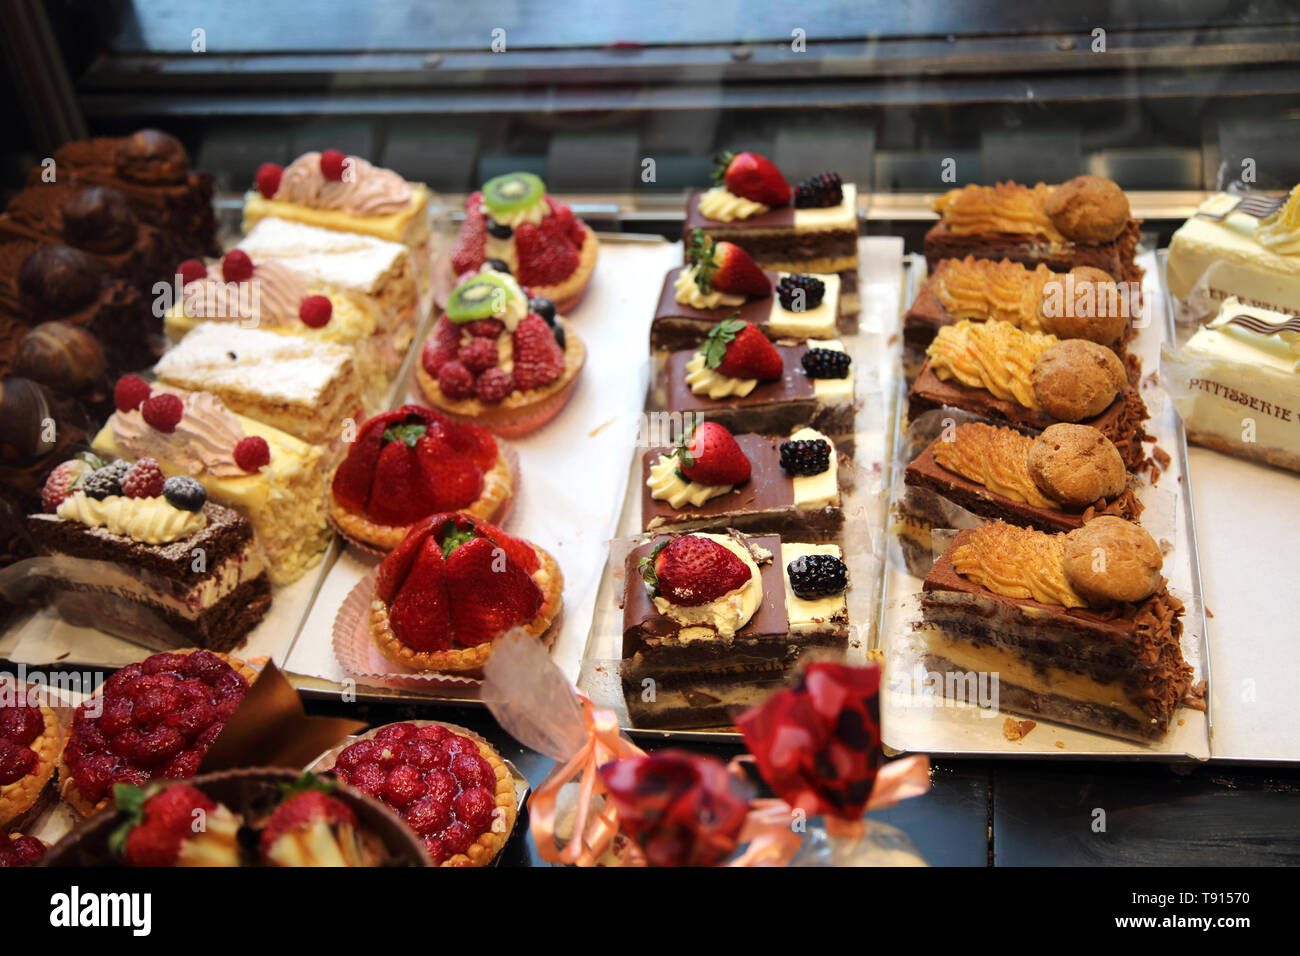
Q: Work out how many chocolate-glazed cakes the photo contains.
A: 5